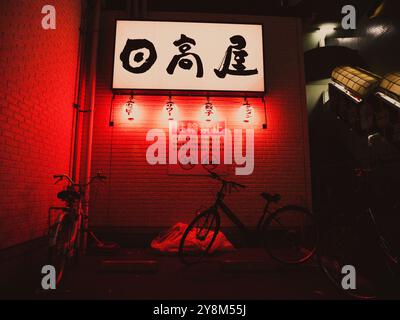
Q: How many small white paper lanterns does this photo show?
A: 4